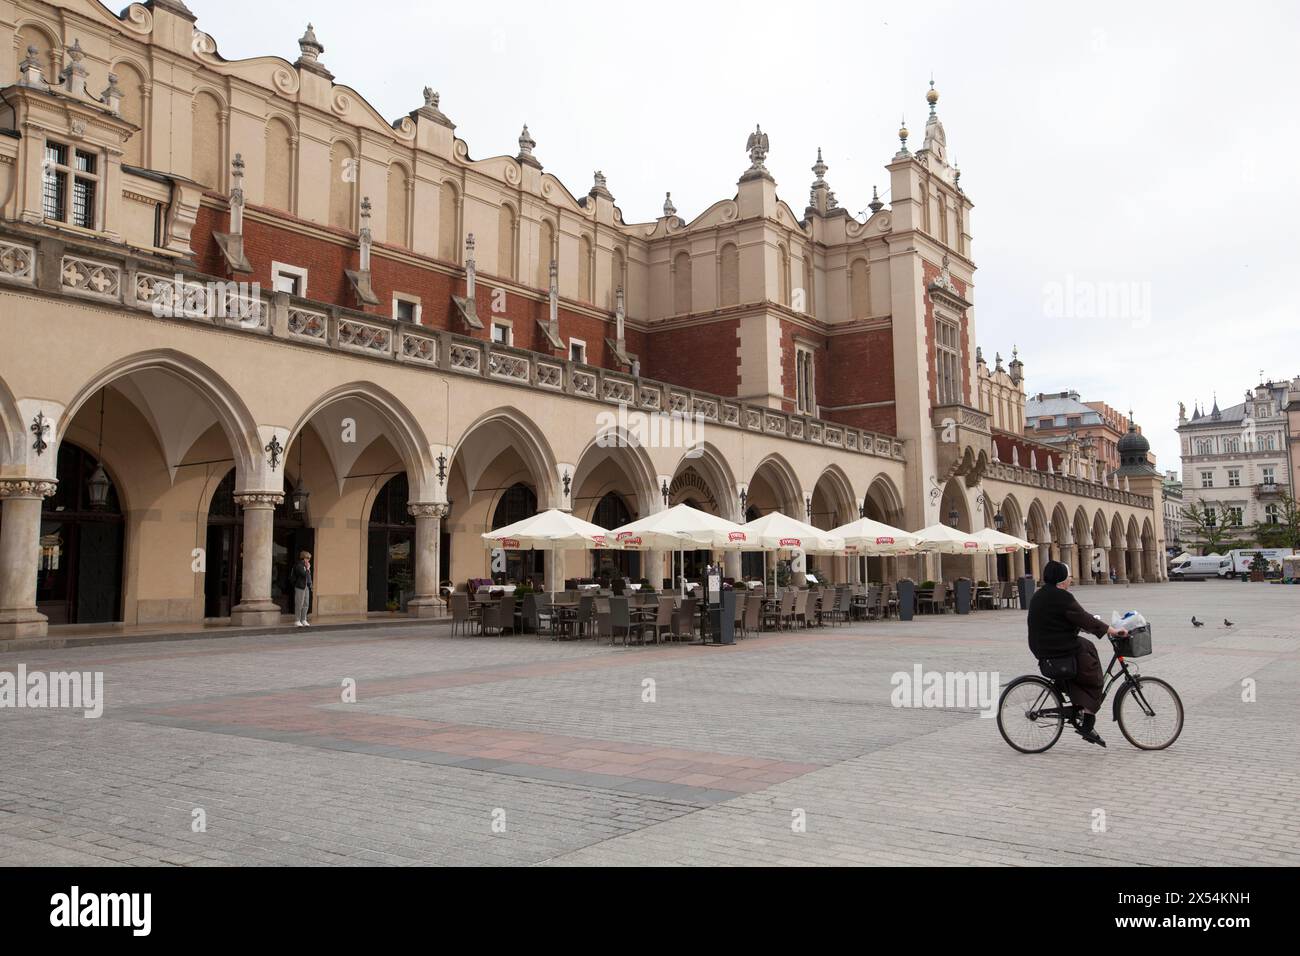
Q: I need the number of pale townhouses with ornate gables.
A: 1